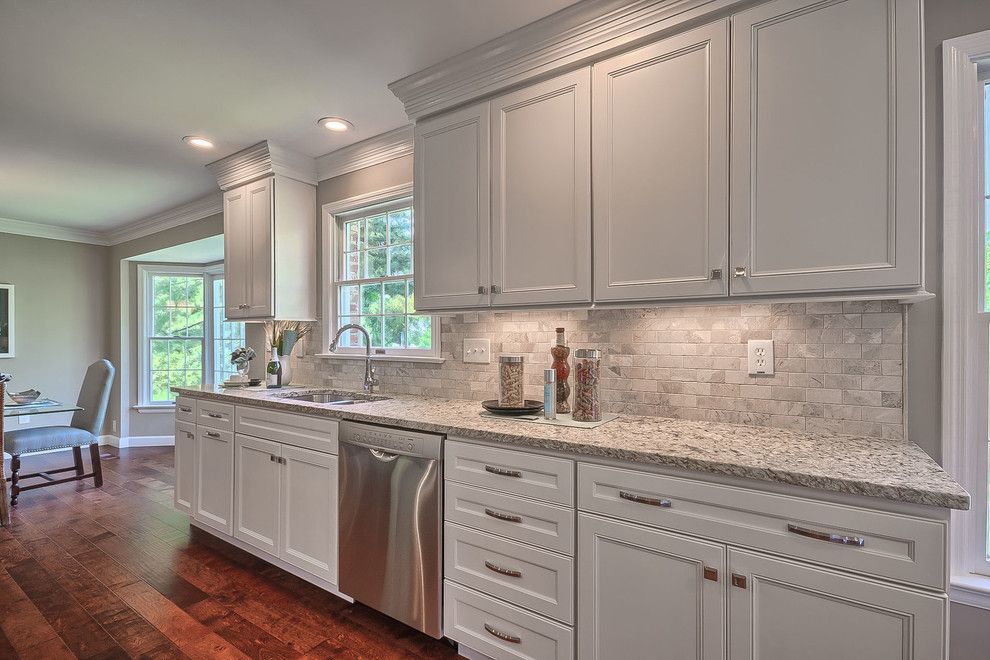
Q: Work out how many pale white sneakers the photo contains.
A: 0